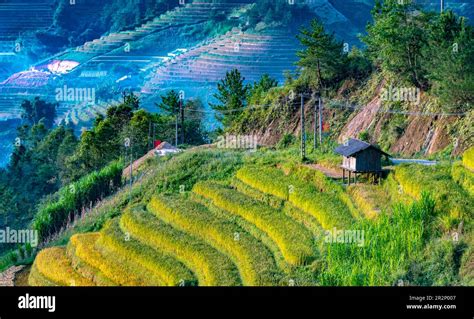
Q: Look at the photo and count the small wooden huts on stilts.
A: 1